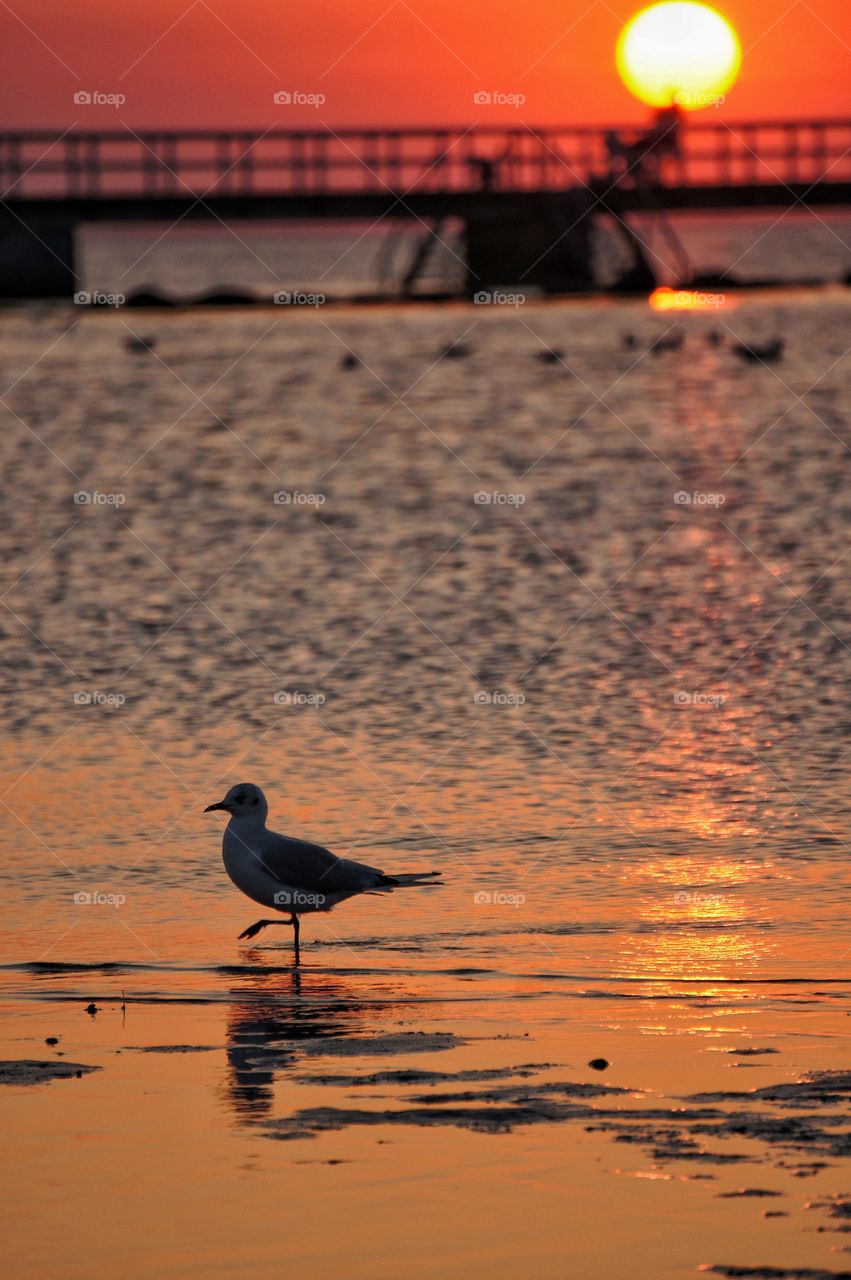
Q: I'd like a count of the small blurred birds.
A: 8